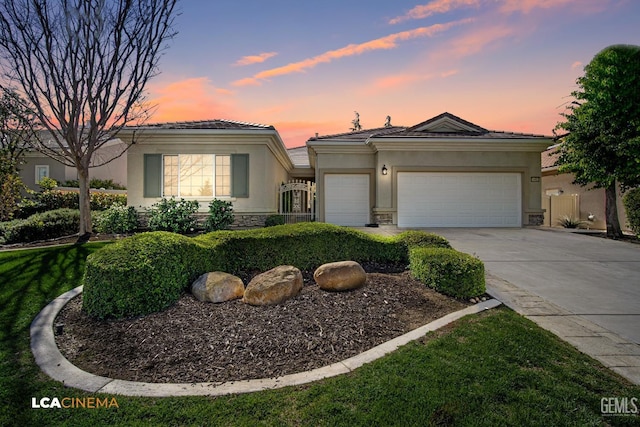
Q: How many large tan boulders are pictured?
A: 3